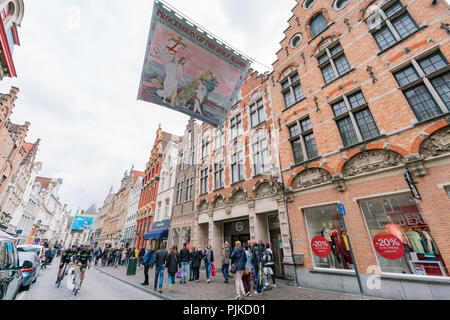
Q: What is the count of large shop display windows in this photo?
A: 2